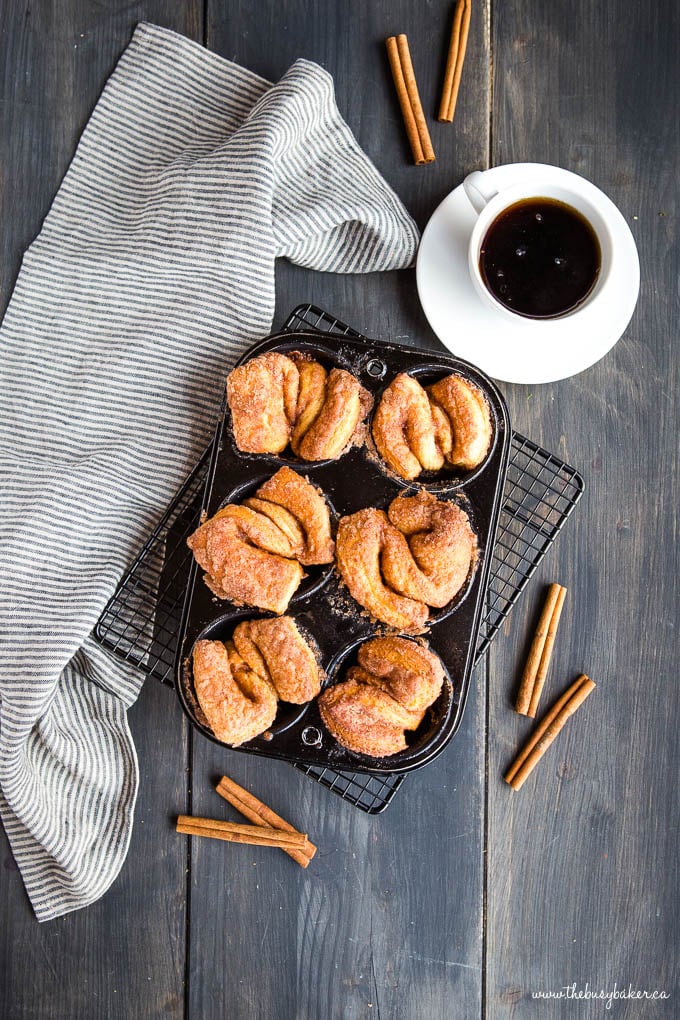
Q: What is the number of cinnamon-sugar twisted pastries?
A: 6